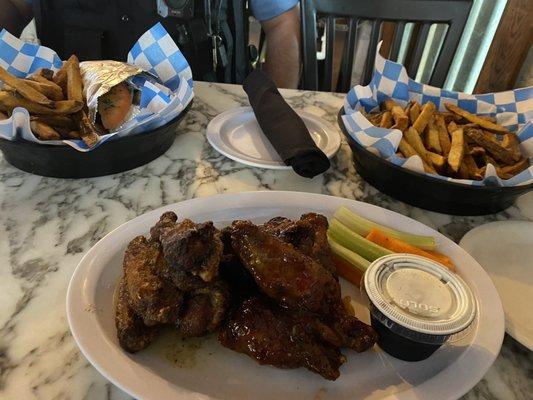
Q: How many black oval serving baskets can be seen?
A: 2